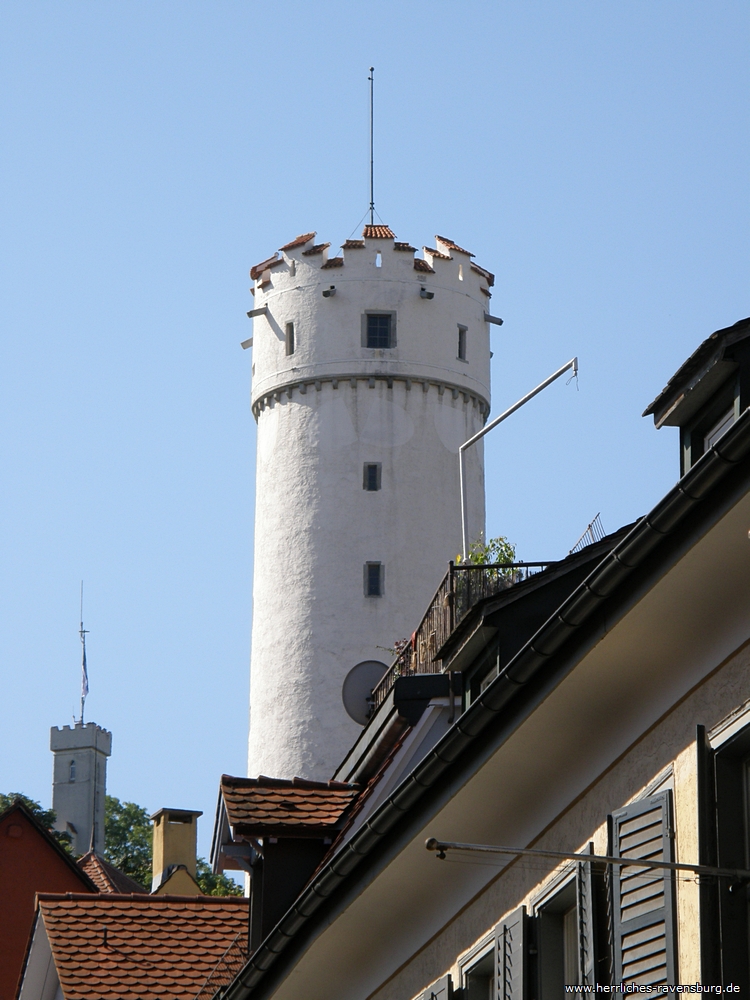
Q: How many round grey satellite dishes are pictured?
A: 1